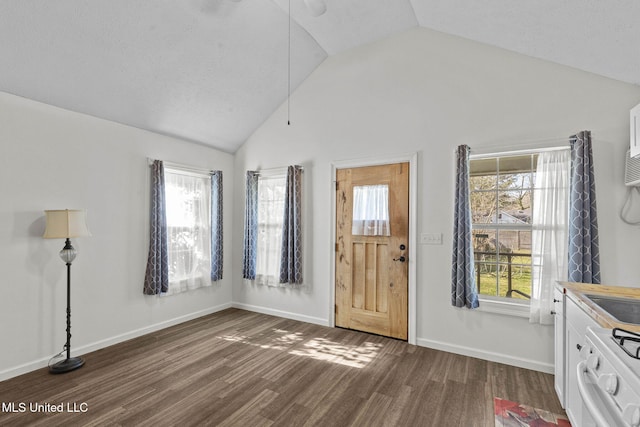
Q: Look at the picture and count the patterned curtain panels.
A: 6